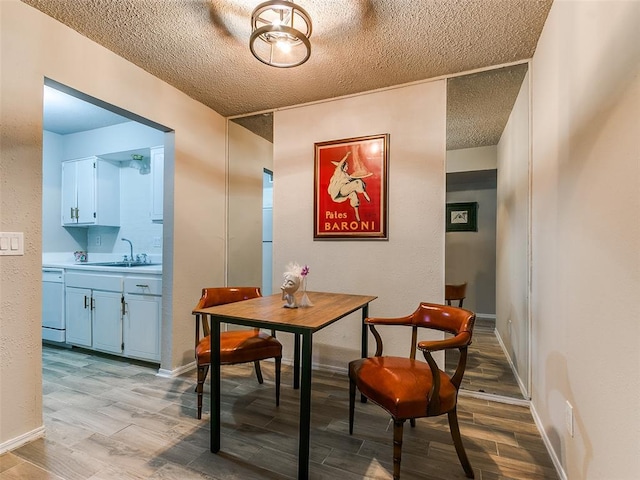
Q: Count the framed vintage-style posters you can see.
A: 1